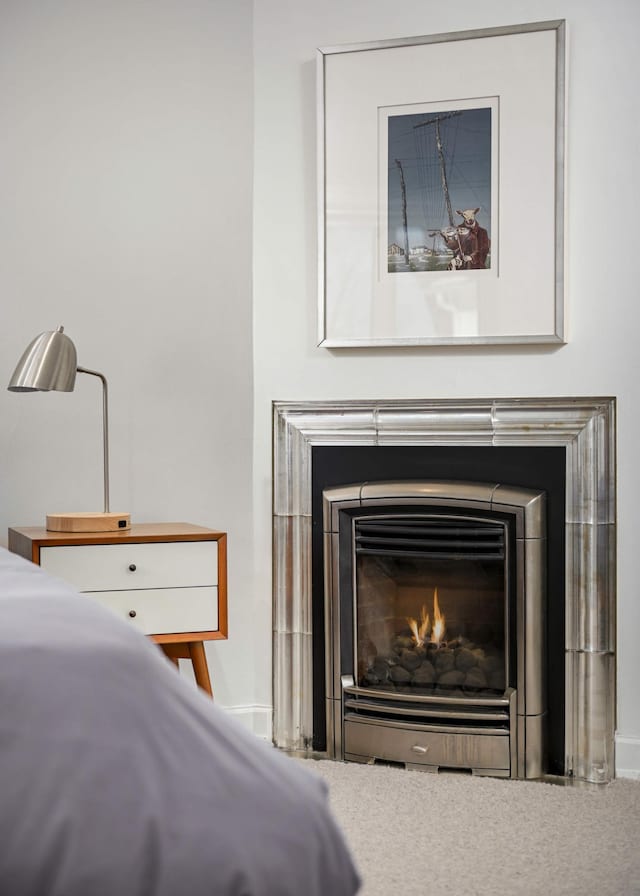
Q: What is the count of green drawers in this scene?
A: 0